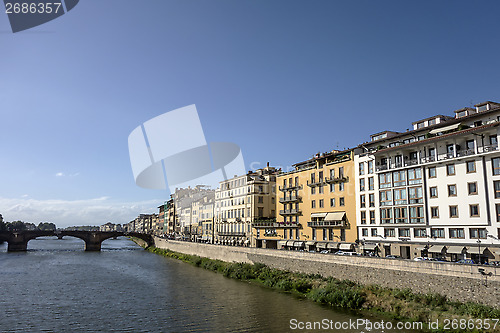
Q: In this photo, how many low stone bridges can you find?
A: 1